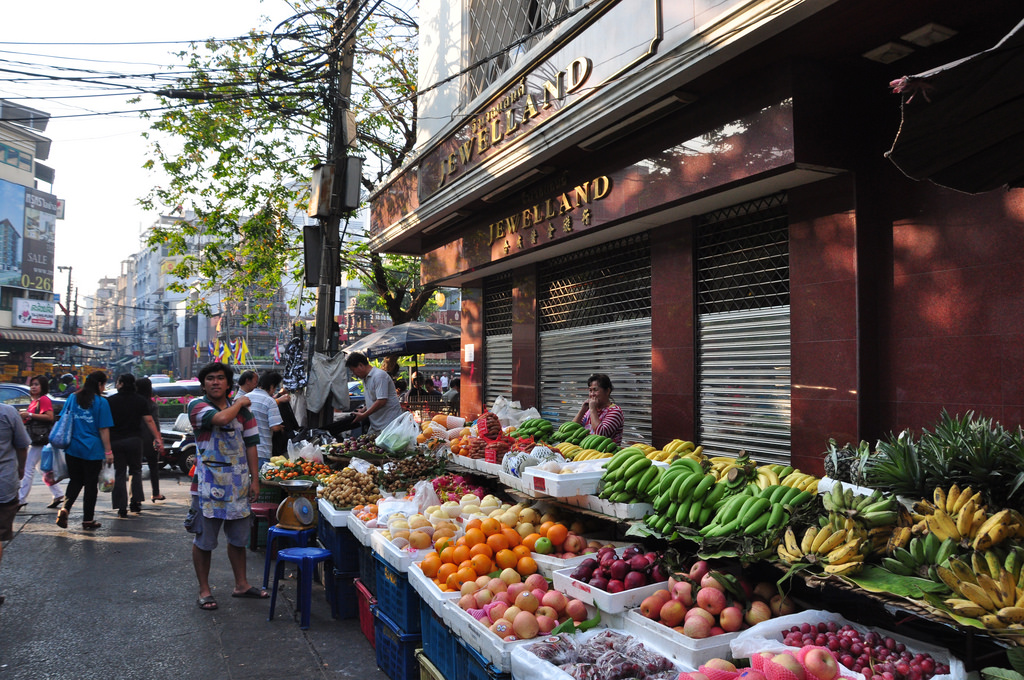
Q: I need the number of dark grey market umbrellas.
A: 1